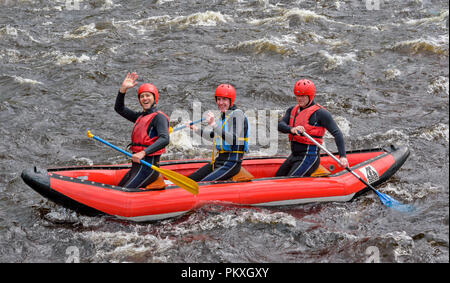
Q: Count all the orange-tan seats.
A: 3